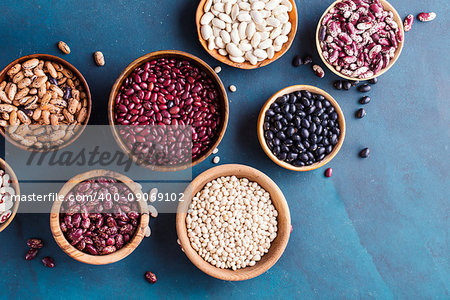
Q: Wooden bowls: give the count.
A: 8